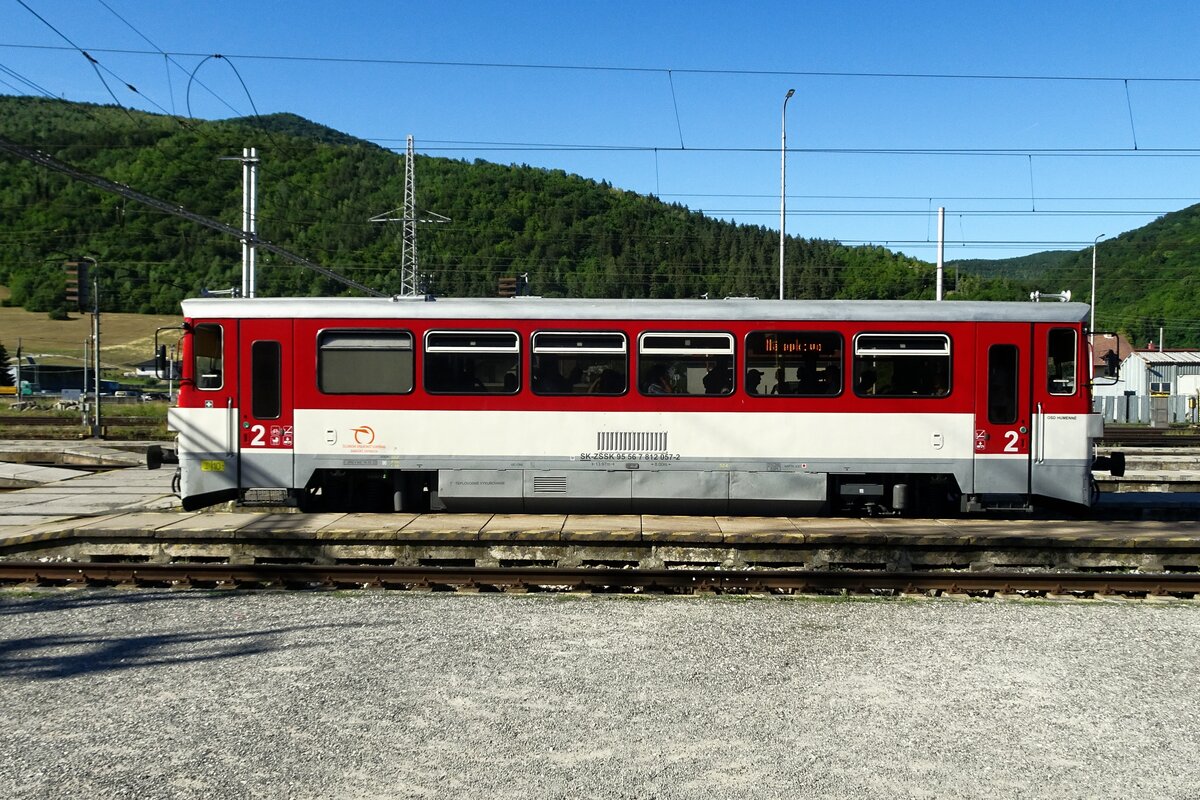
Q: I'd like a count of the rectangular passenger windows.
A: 6